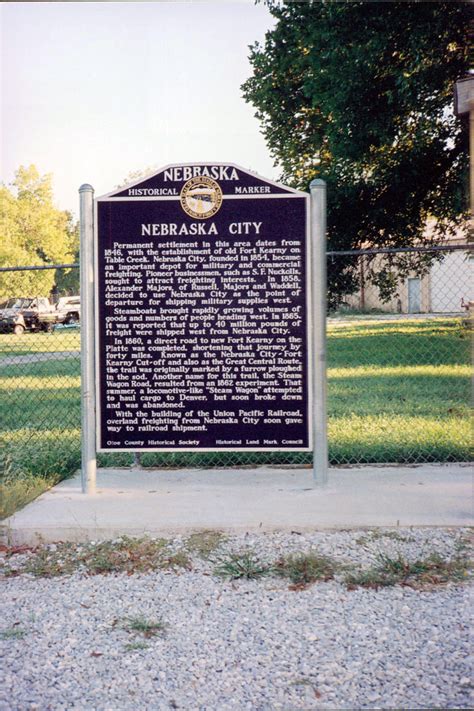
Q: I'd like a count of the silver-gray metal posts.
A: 2